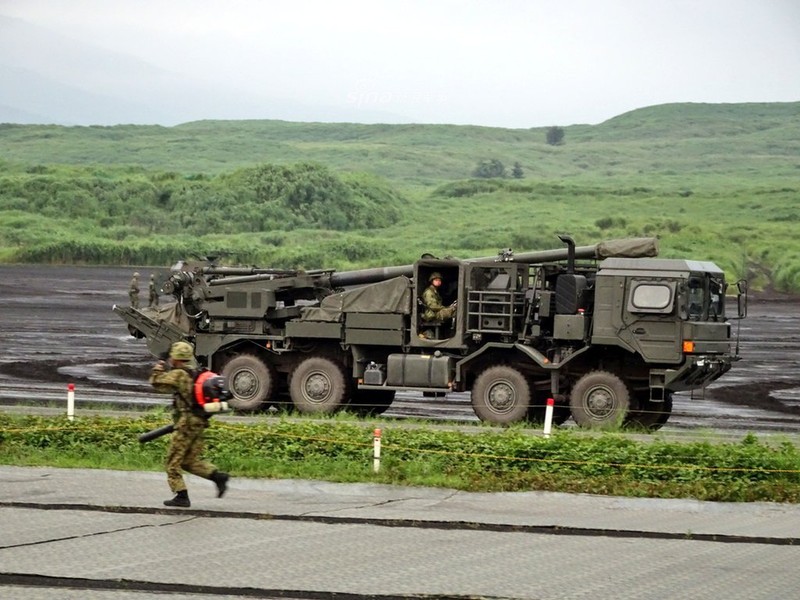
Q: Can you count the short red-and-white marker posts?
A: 3